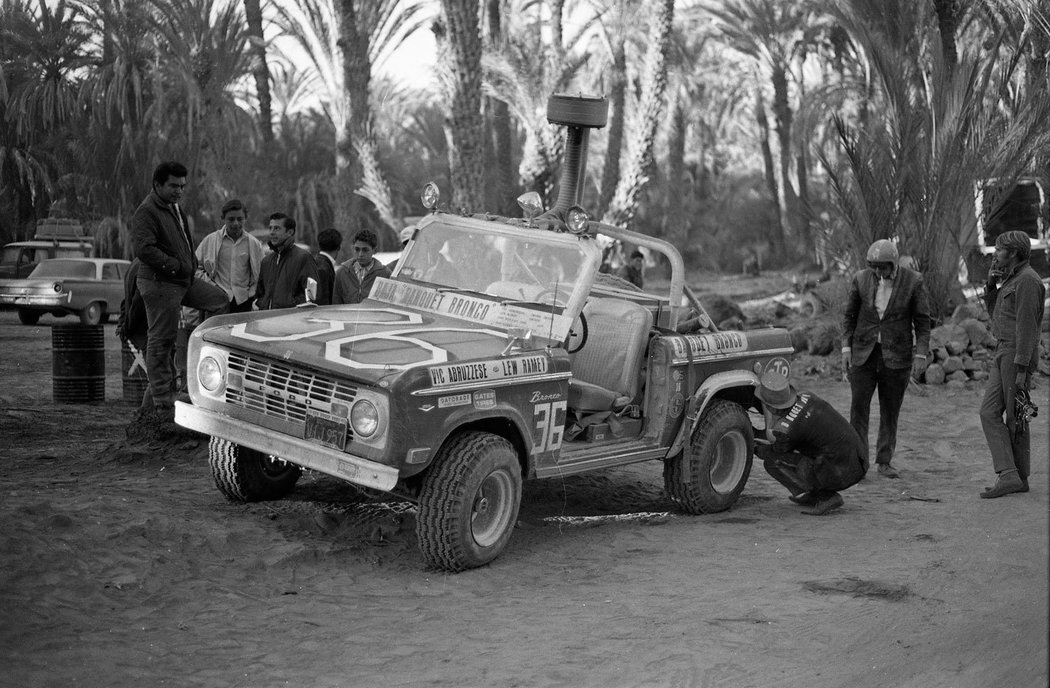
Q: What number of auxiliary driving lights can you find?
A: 3